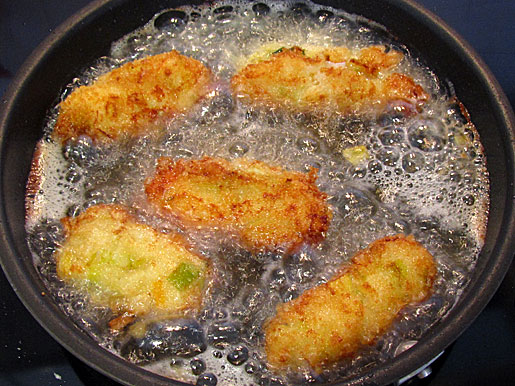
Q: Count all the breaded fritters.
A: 5